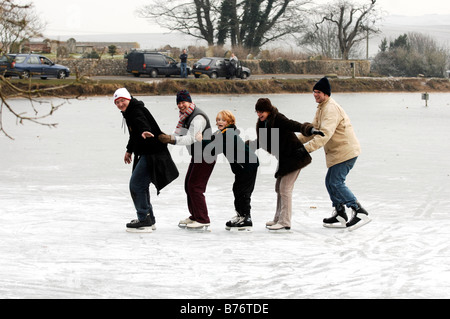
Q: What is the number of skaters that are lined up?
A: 5